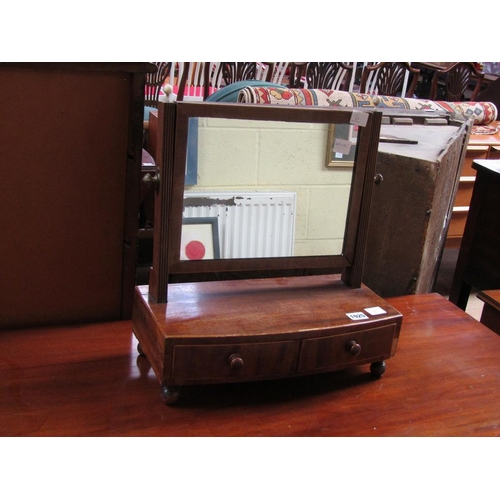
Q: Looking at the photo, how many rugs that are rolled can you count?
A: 1